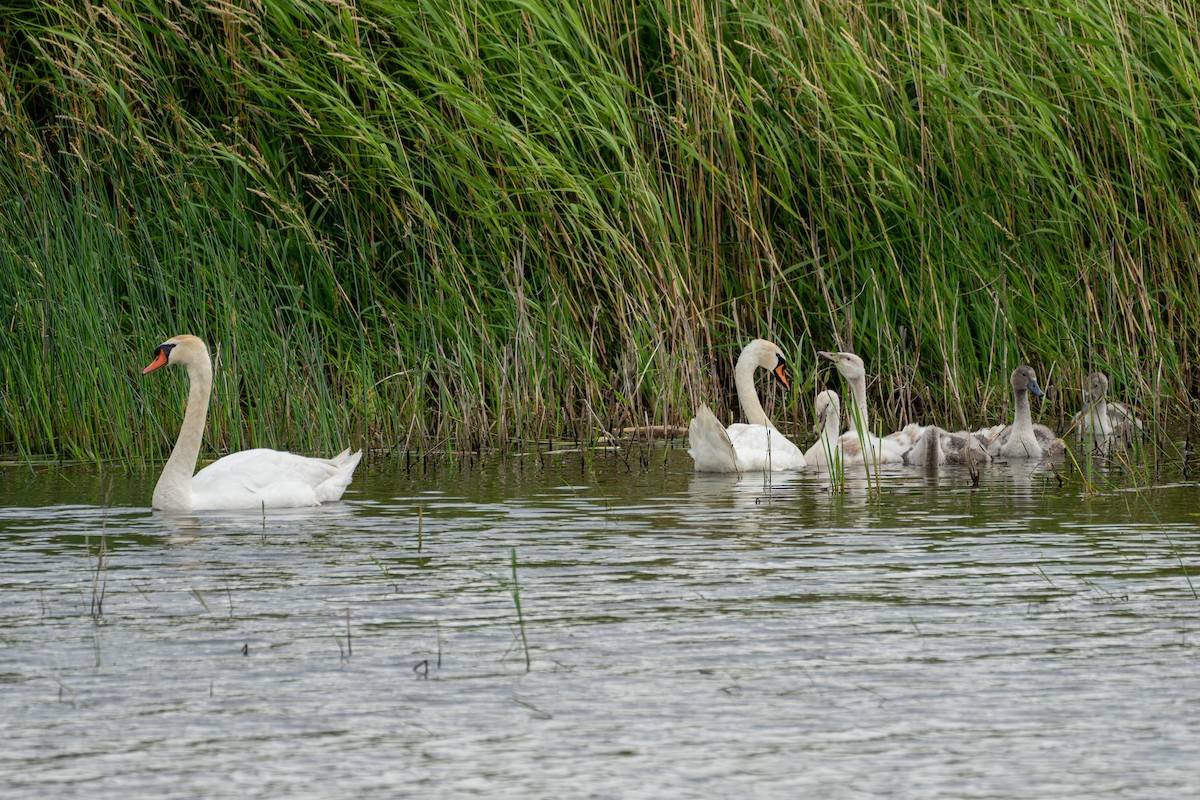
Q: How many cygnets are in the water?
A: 5